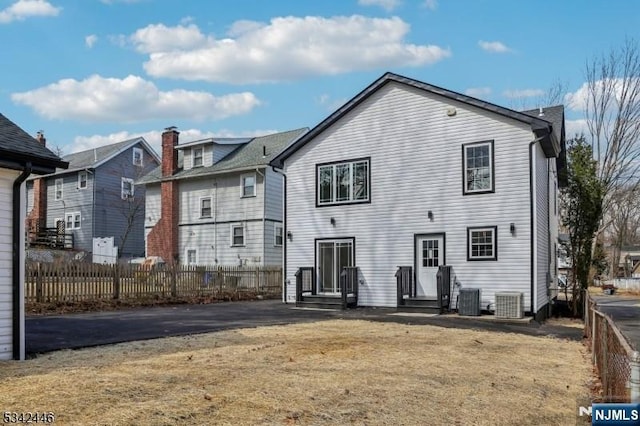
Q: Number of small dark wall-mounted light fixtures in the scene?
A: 4